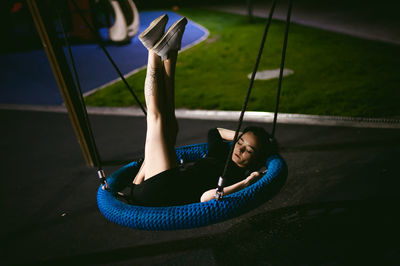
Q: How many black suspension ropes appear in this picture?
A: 4